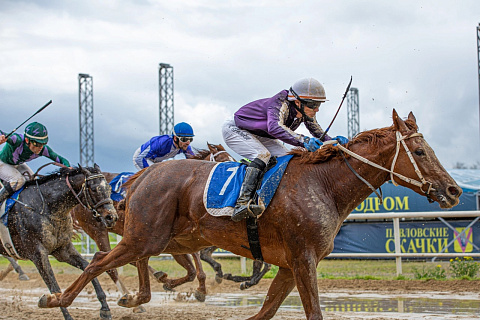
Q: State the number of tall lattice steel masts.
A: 4